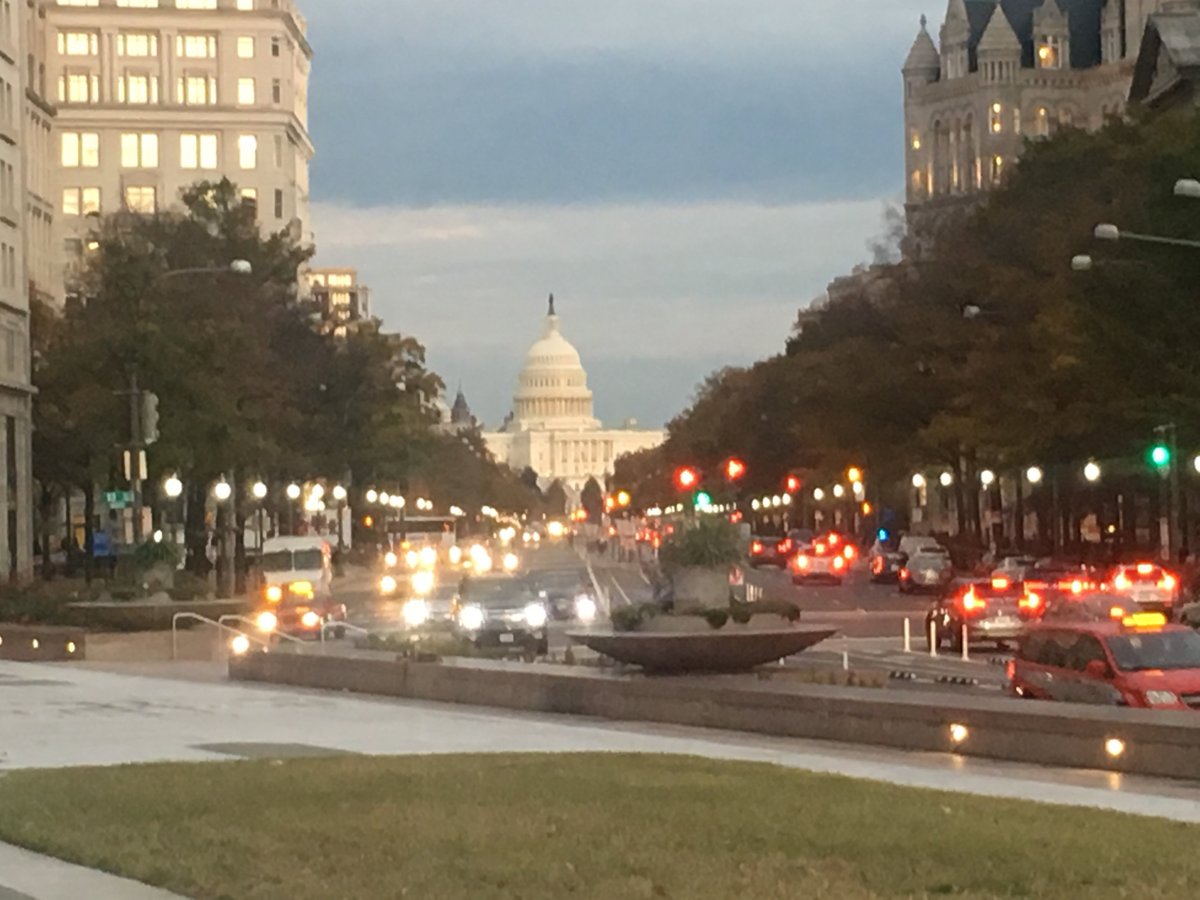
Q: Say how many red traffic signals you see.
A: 3